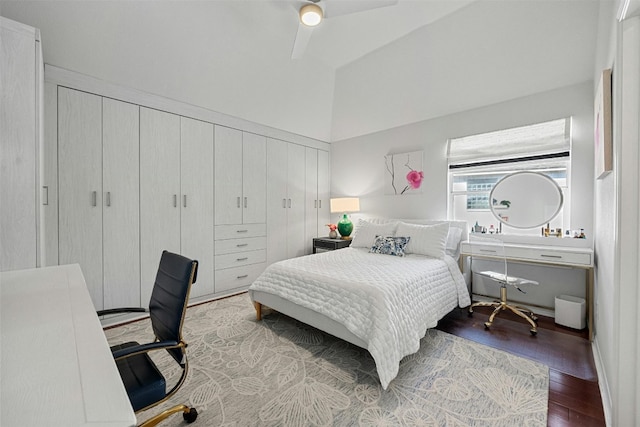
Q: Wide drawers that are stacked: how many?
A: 4